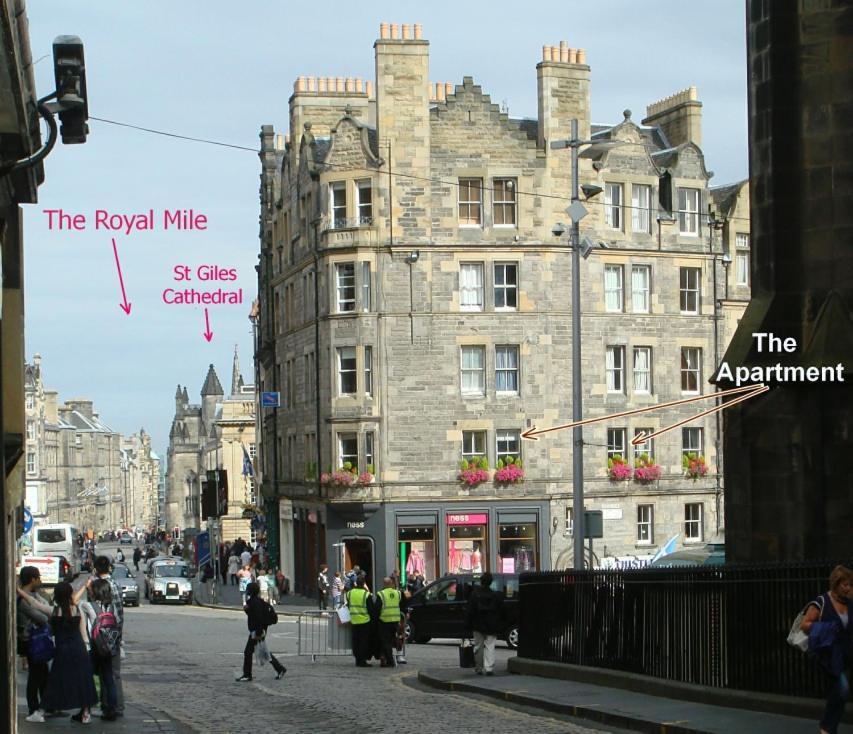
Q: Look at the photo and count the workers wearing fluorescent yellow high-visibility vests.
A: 2